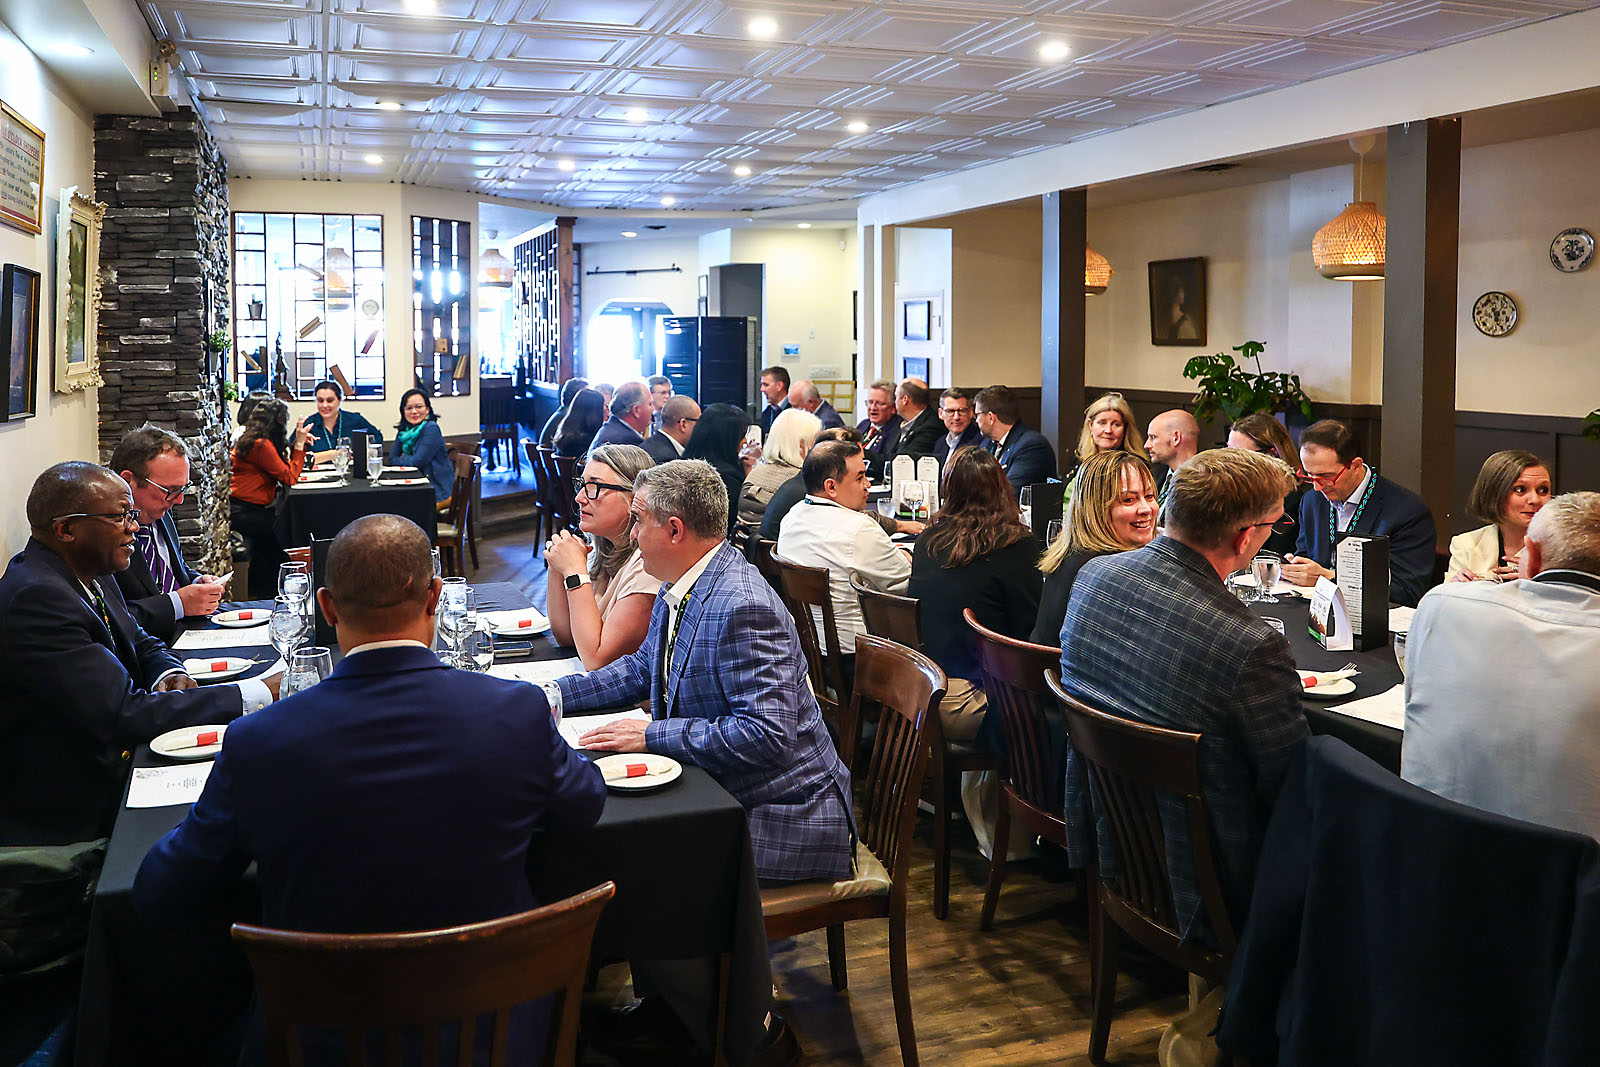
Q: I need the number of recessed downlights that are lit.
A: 13